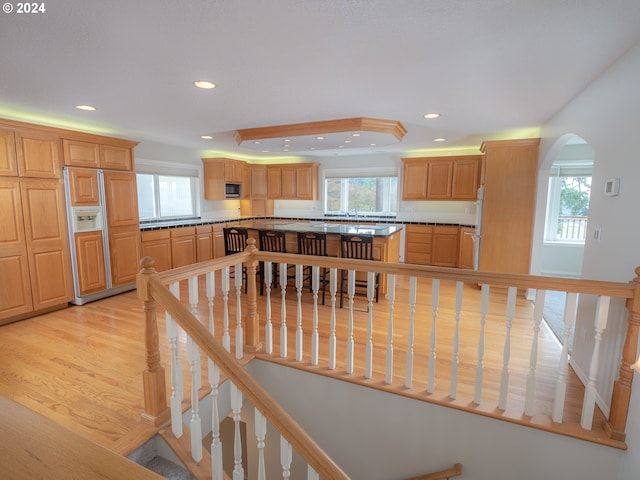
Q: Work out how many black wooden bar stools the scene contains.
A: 4